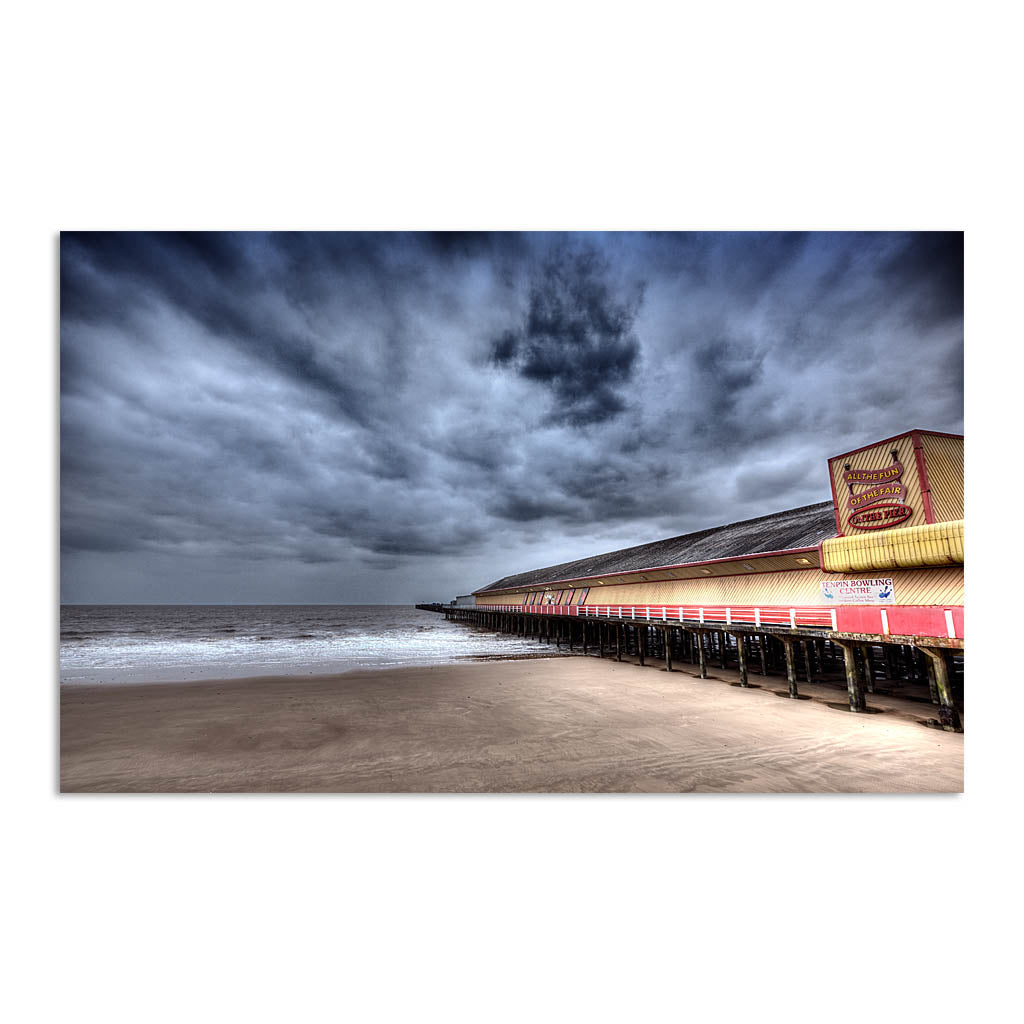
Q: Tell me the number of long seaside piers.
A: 1